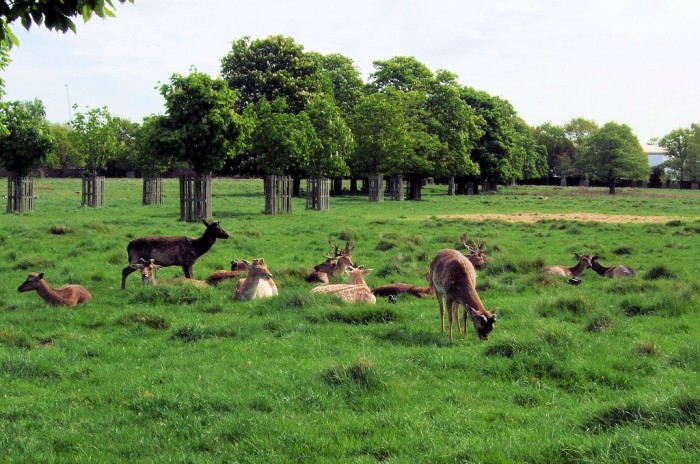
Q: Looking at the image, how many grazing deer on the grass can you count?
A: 1